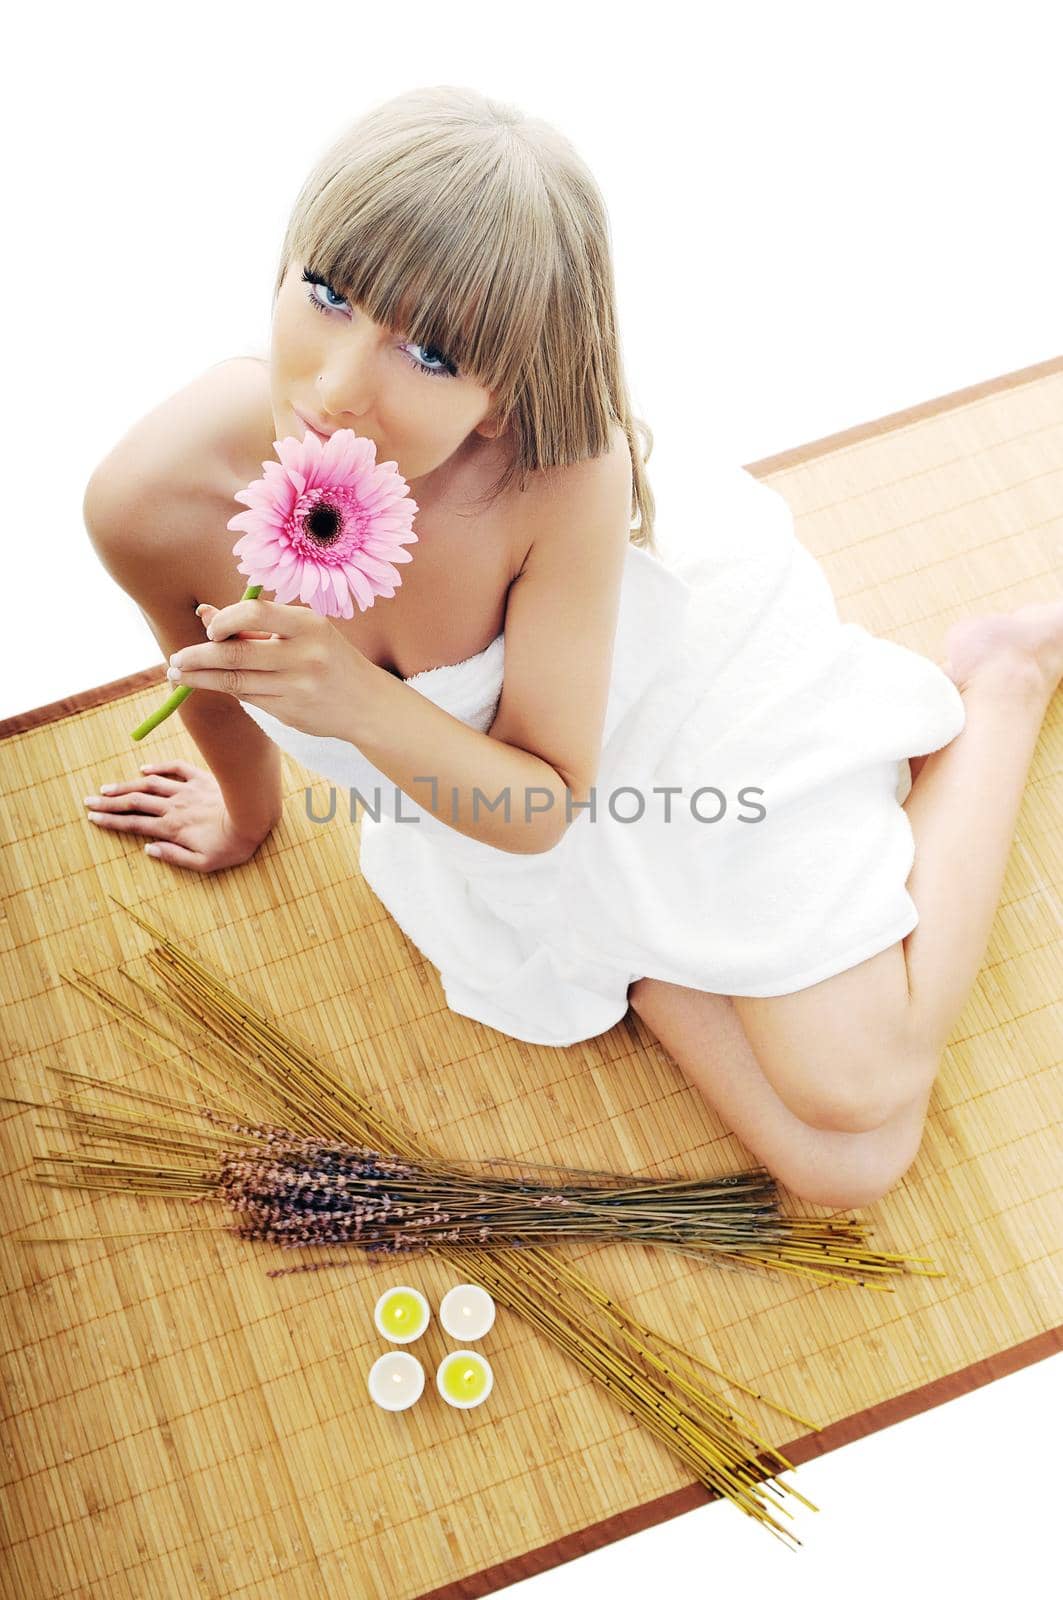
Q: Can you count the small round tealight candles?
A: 4